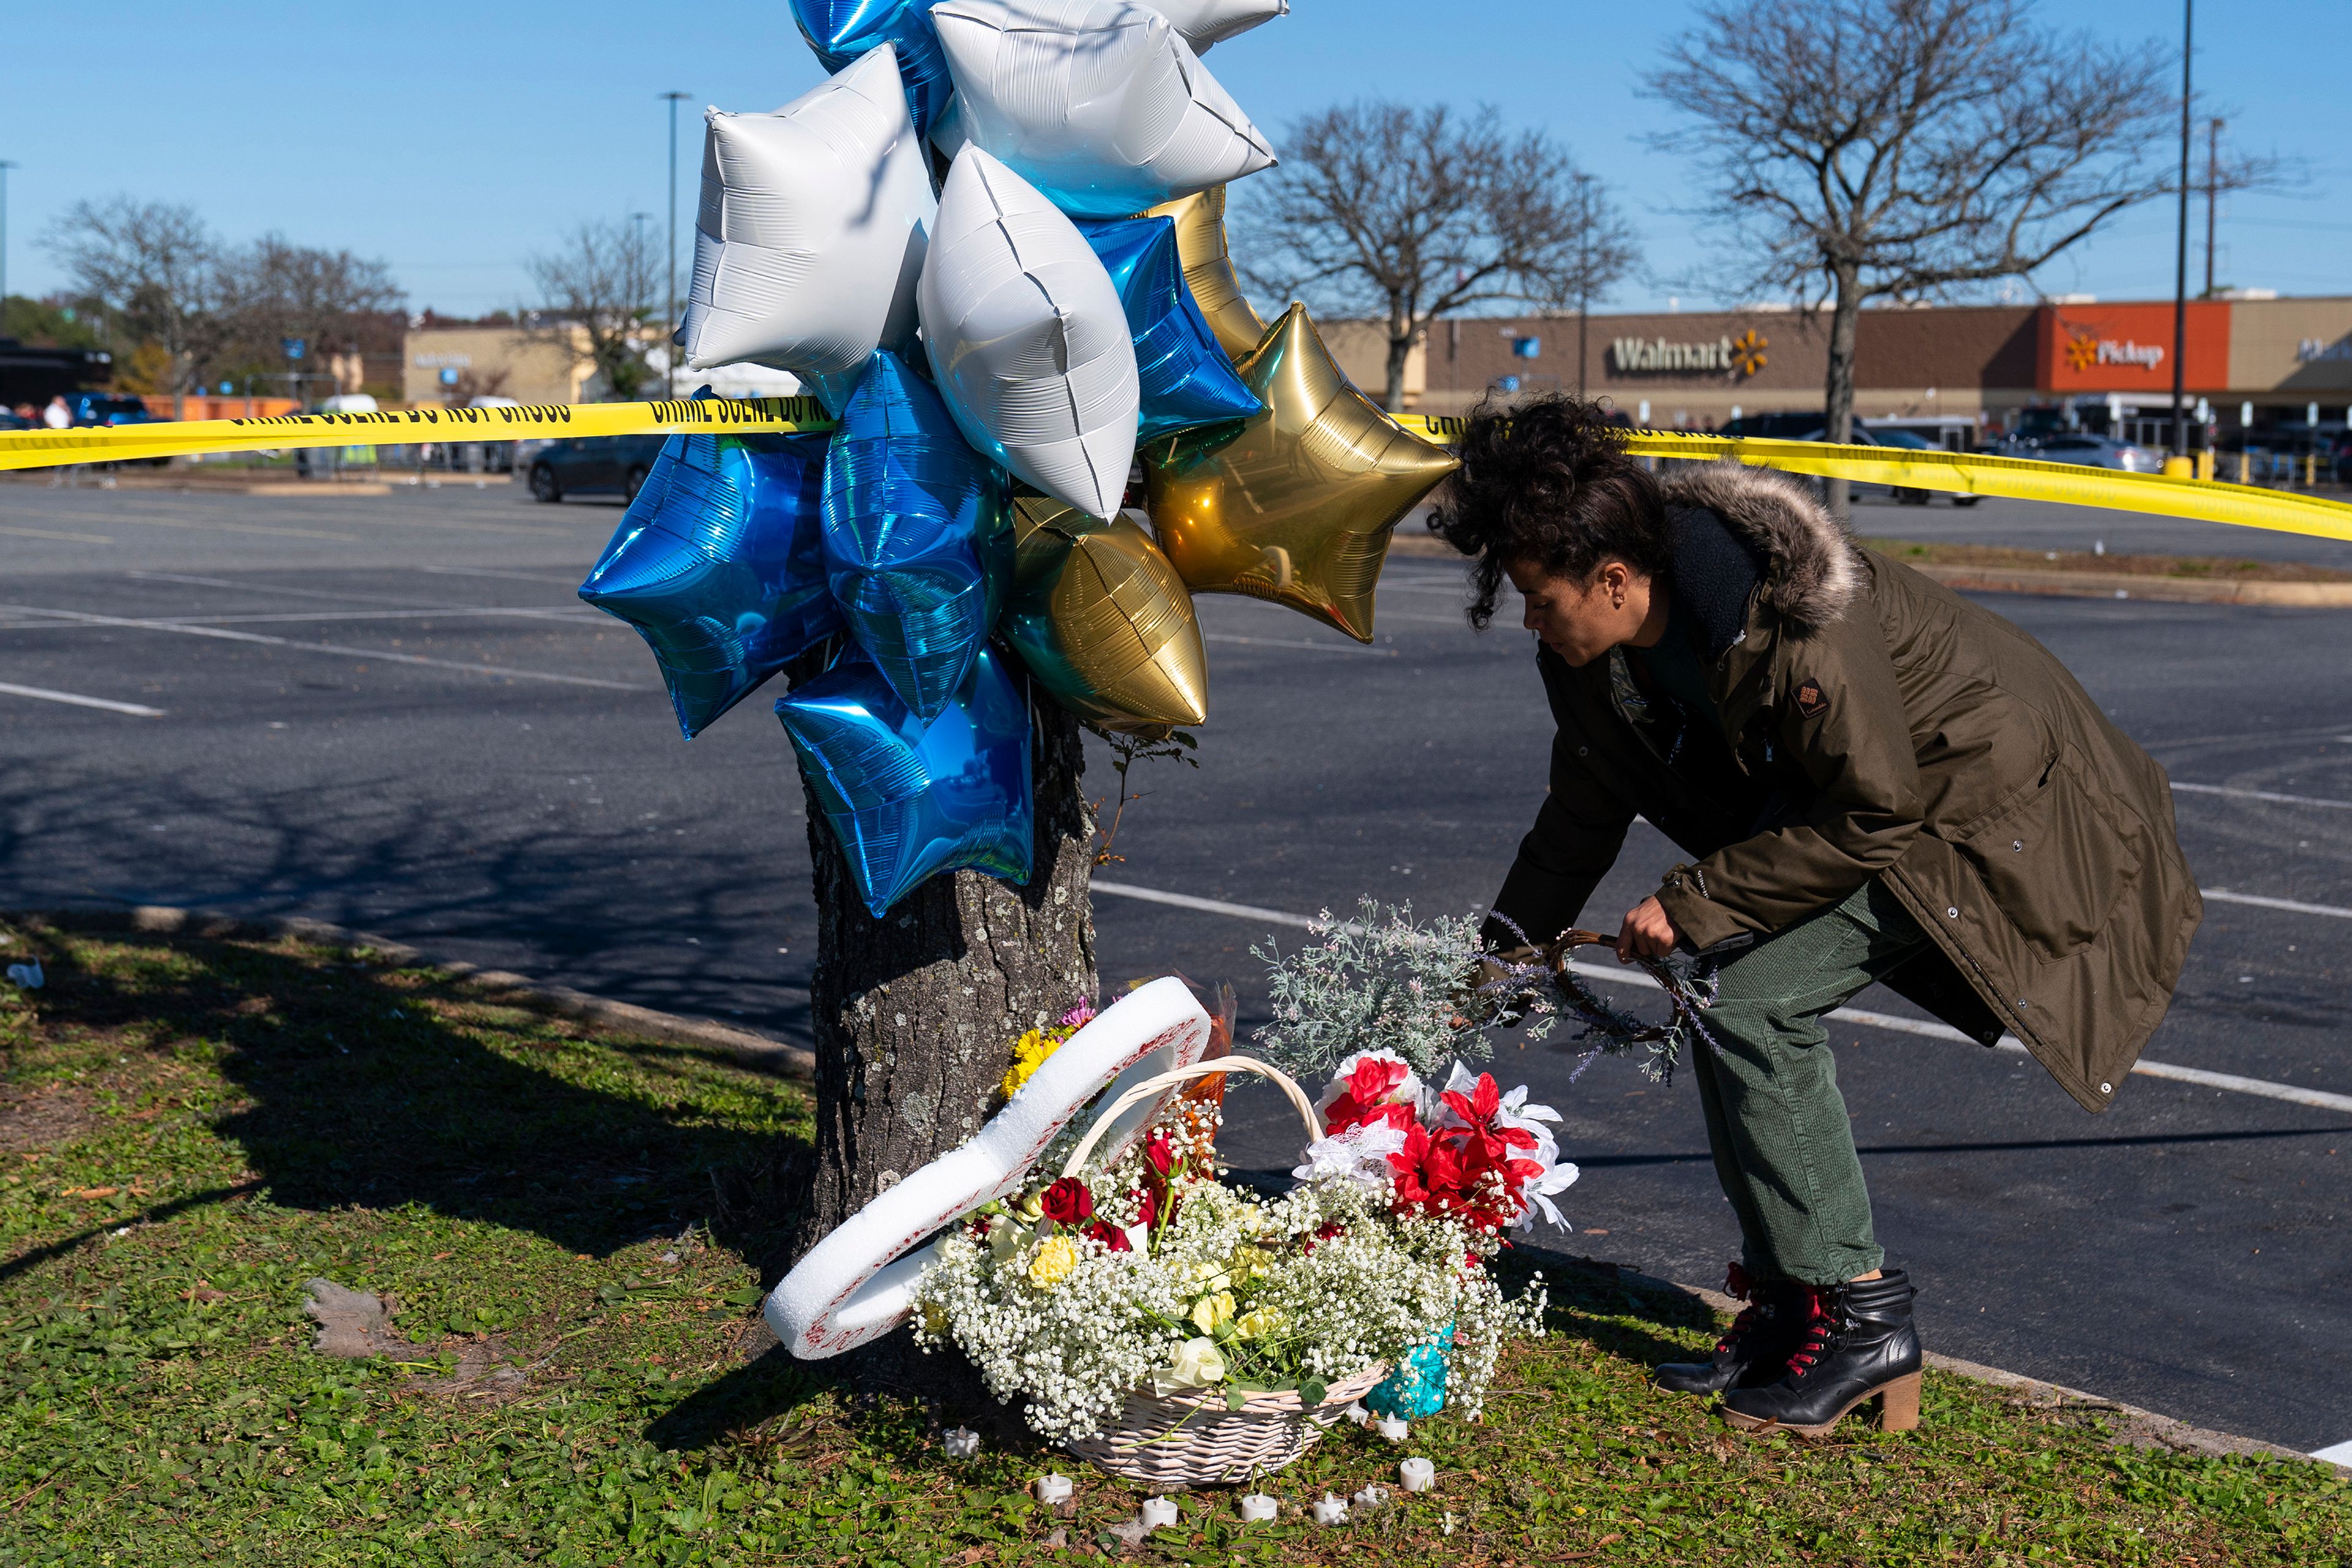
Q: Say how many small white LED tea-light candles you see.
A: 9